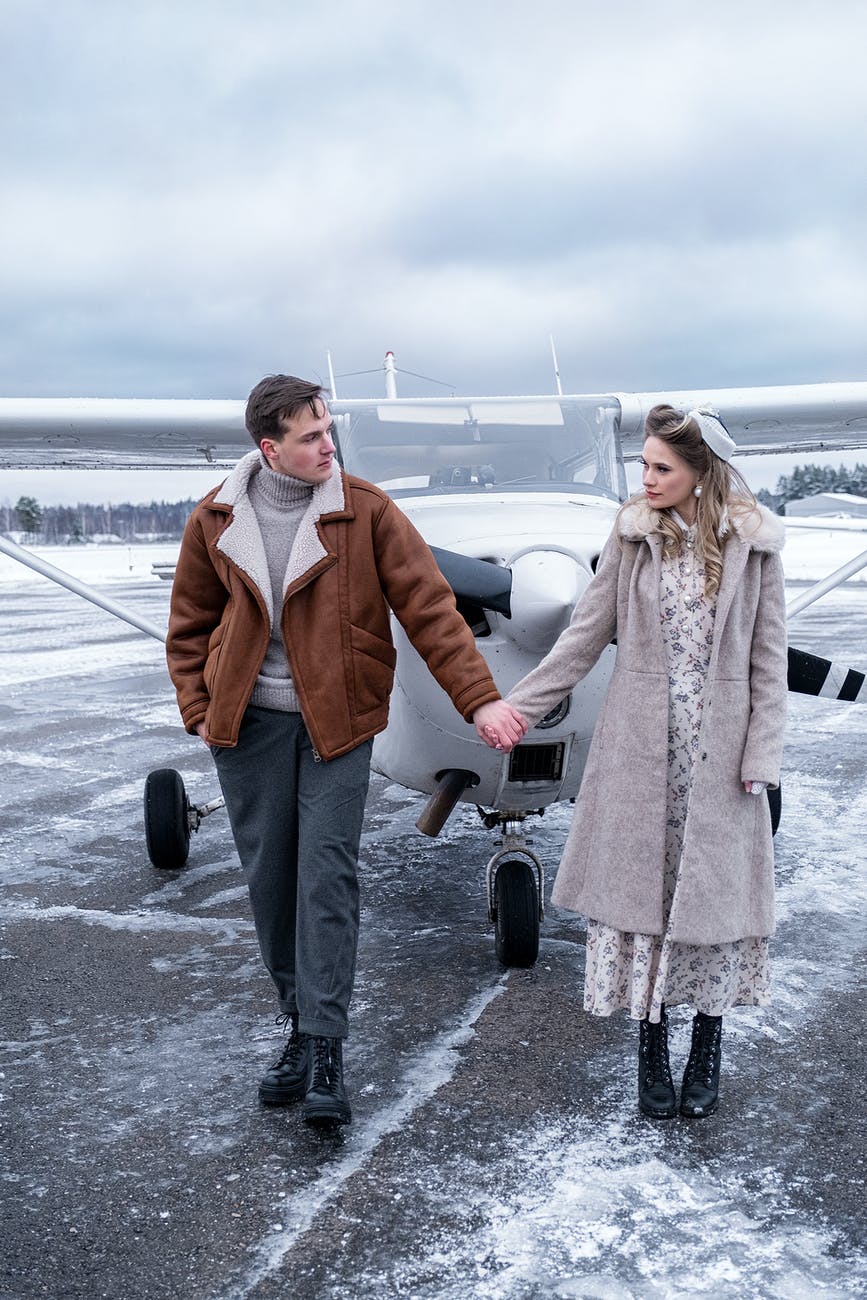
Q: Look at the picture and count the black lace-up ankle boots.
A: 4